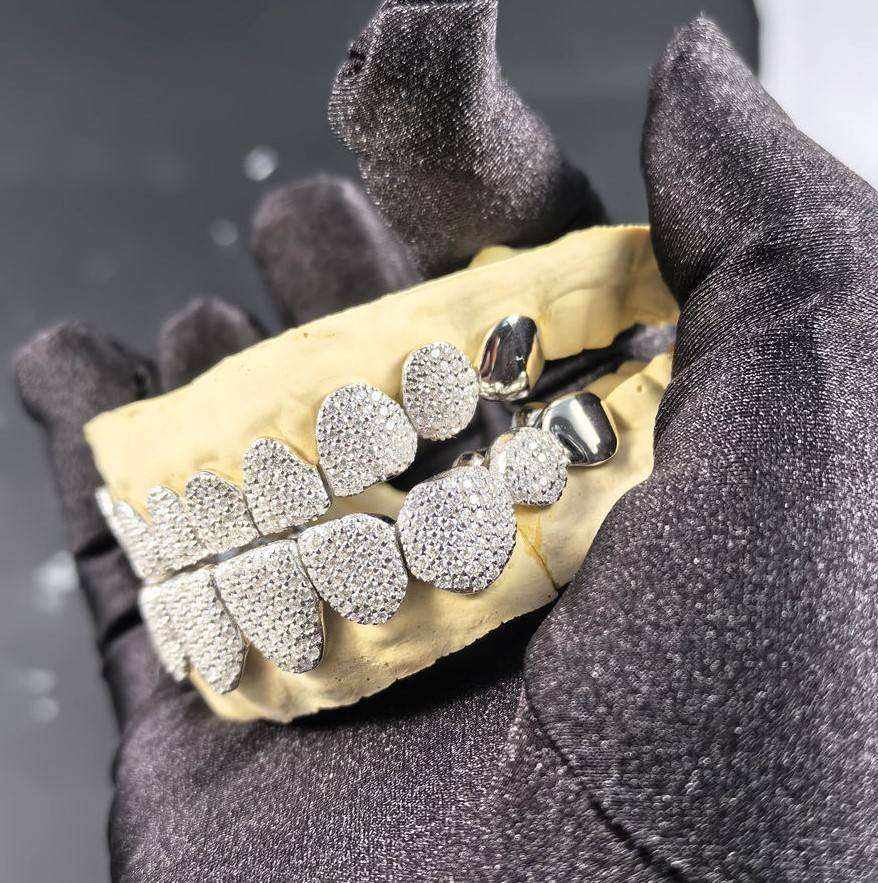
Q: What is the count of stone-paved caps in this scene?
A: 13